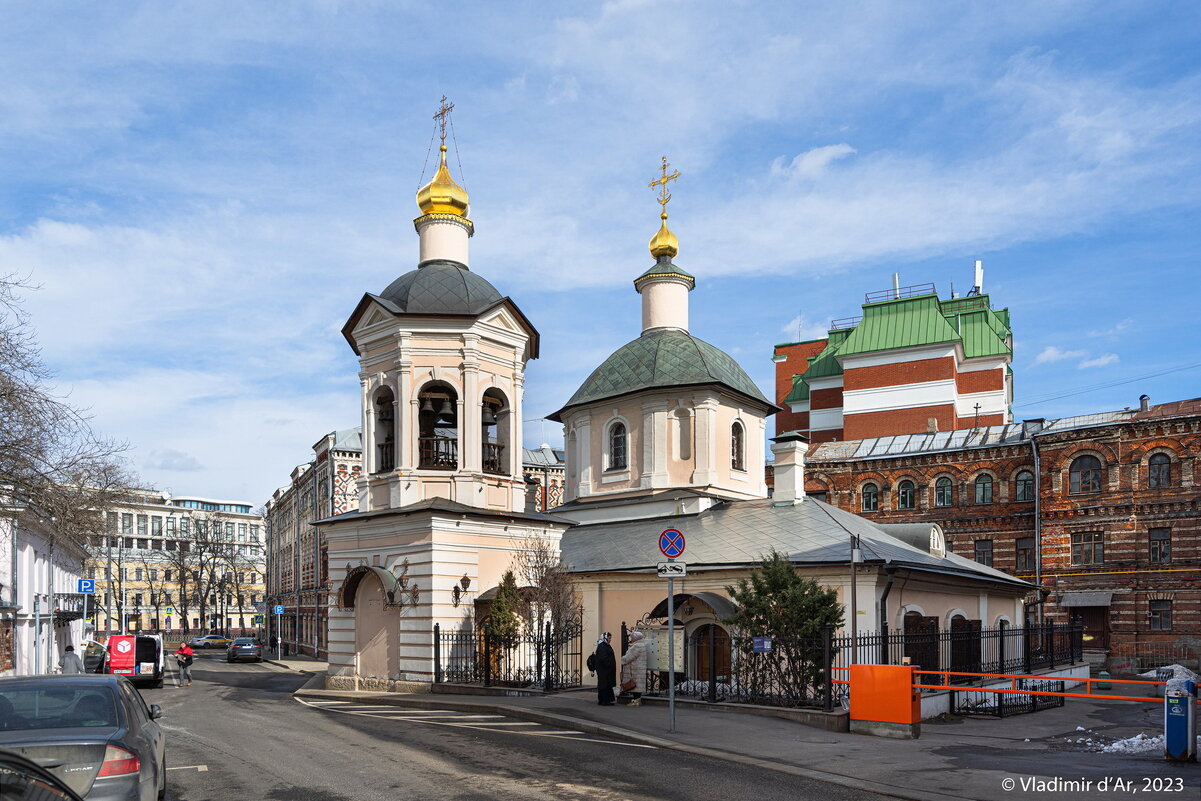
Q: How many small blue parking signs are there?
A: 2